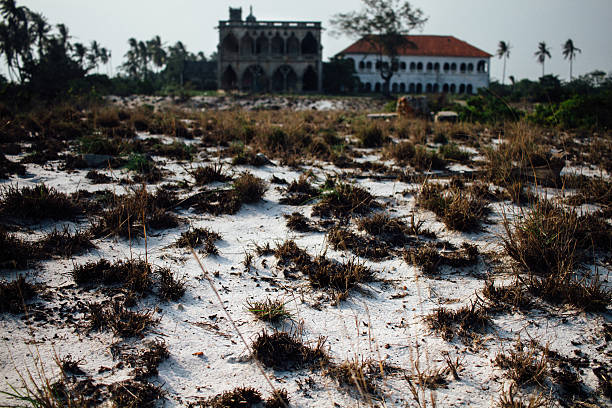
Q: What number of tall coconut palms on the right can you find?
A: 3